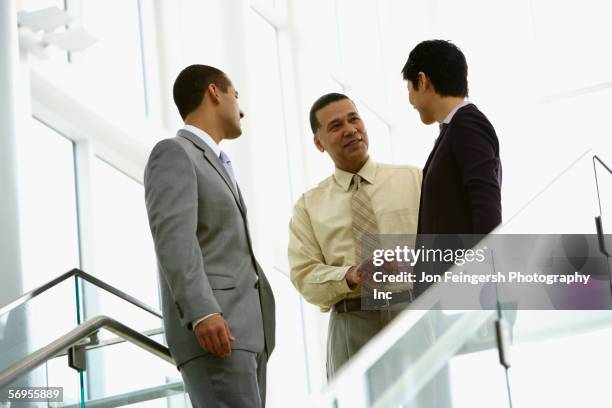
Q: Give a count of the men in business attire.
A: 3